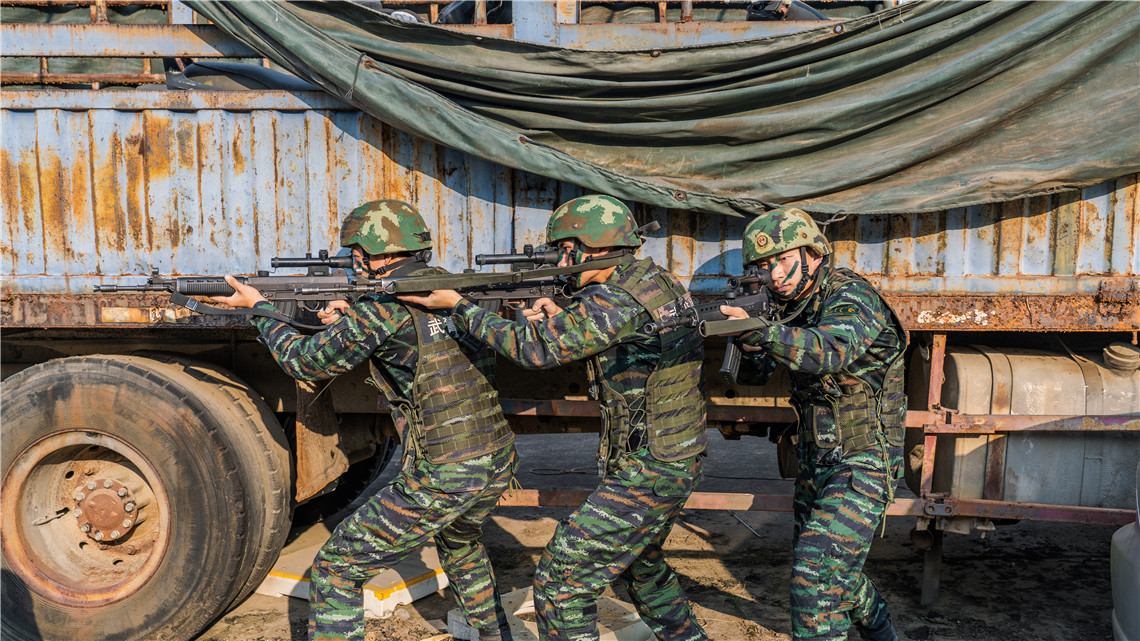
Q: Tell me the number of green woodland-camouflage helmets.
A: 3